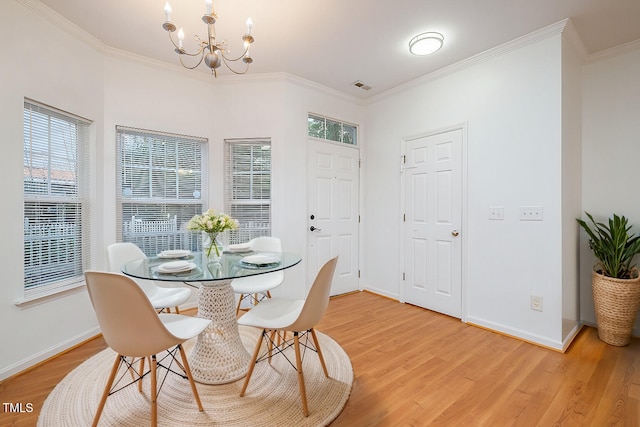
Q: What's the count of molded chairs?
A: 4